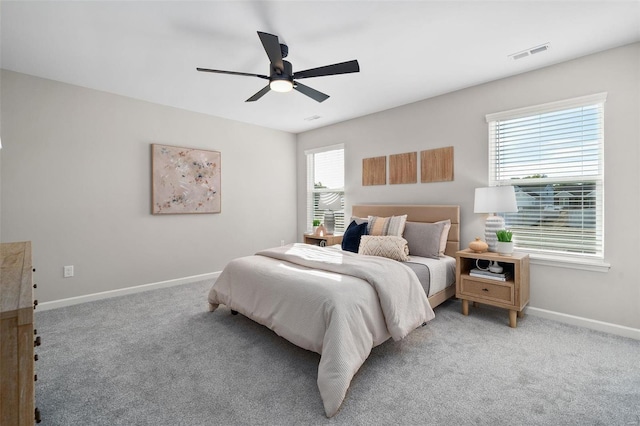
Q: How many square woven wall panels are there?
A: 3